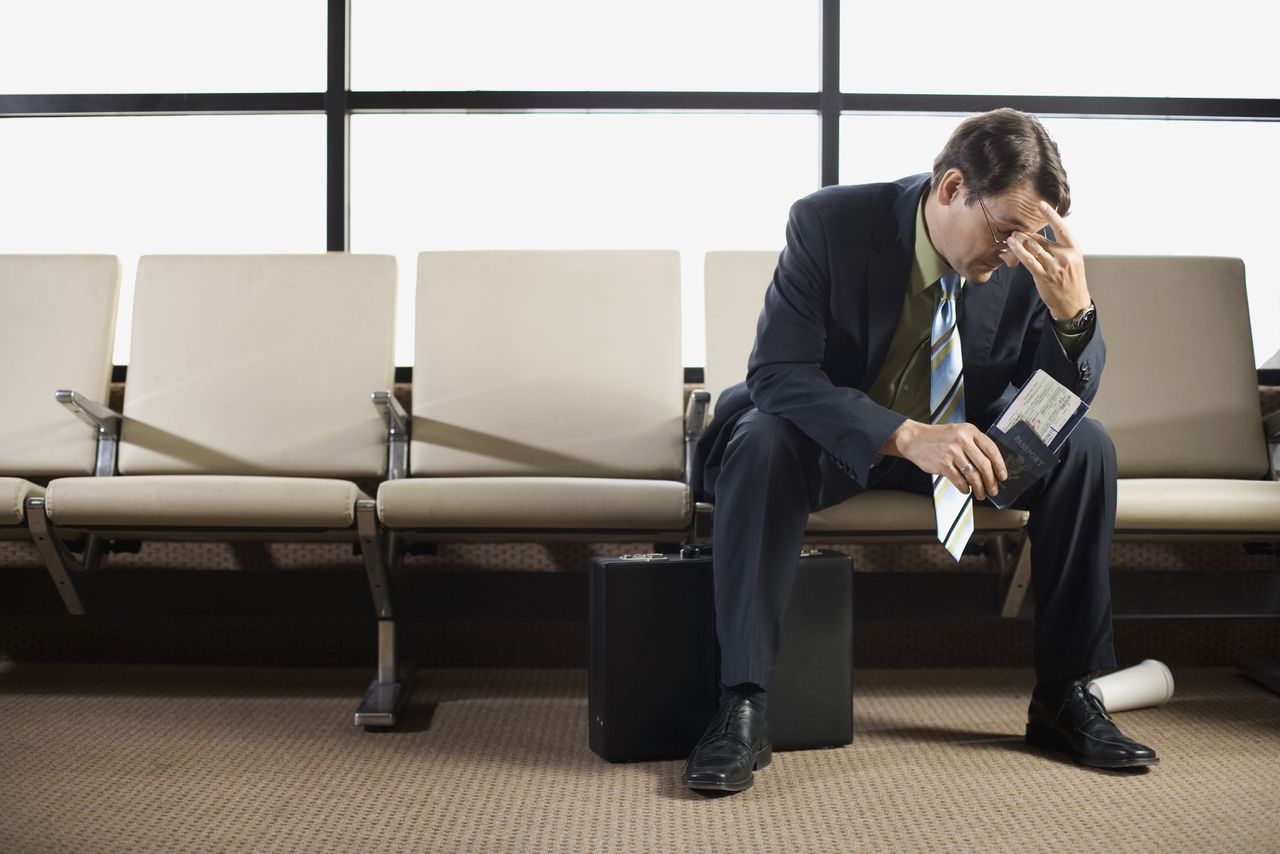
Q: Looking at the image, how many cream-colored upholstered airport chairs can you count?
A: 5